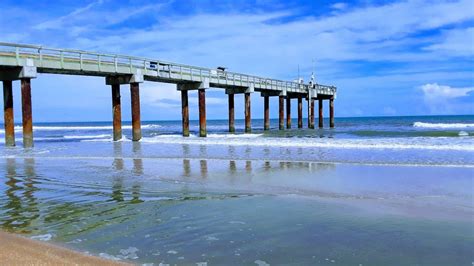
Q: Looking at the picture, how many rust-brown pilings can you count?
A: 15